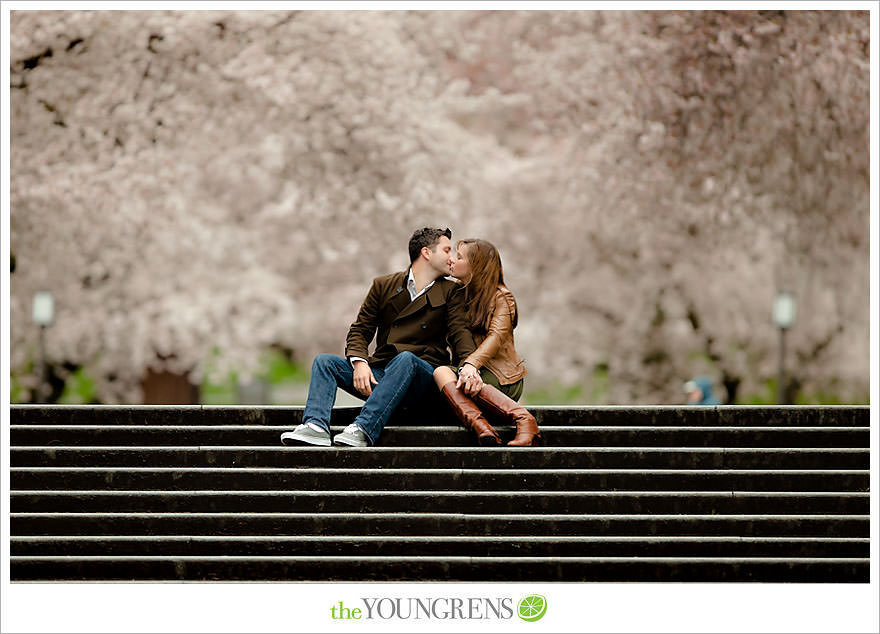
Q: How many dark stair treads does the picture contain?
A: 8